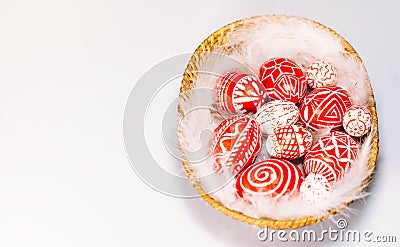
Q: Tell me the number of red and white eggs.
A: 11